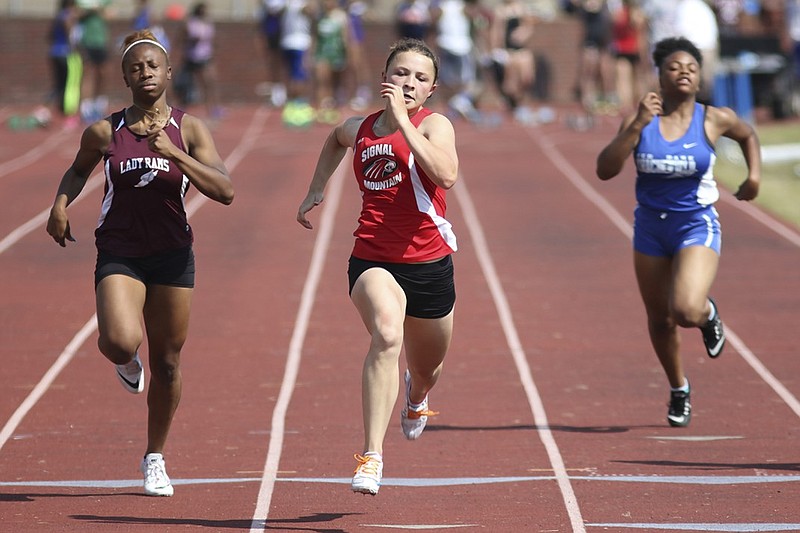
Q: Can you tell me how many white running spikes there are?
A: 4